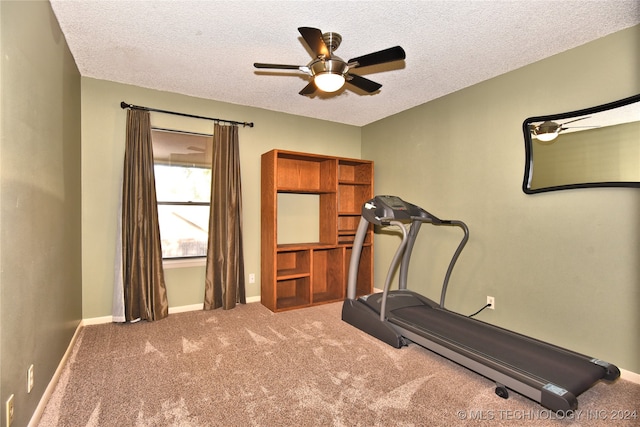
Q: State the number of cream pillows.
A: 0